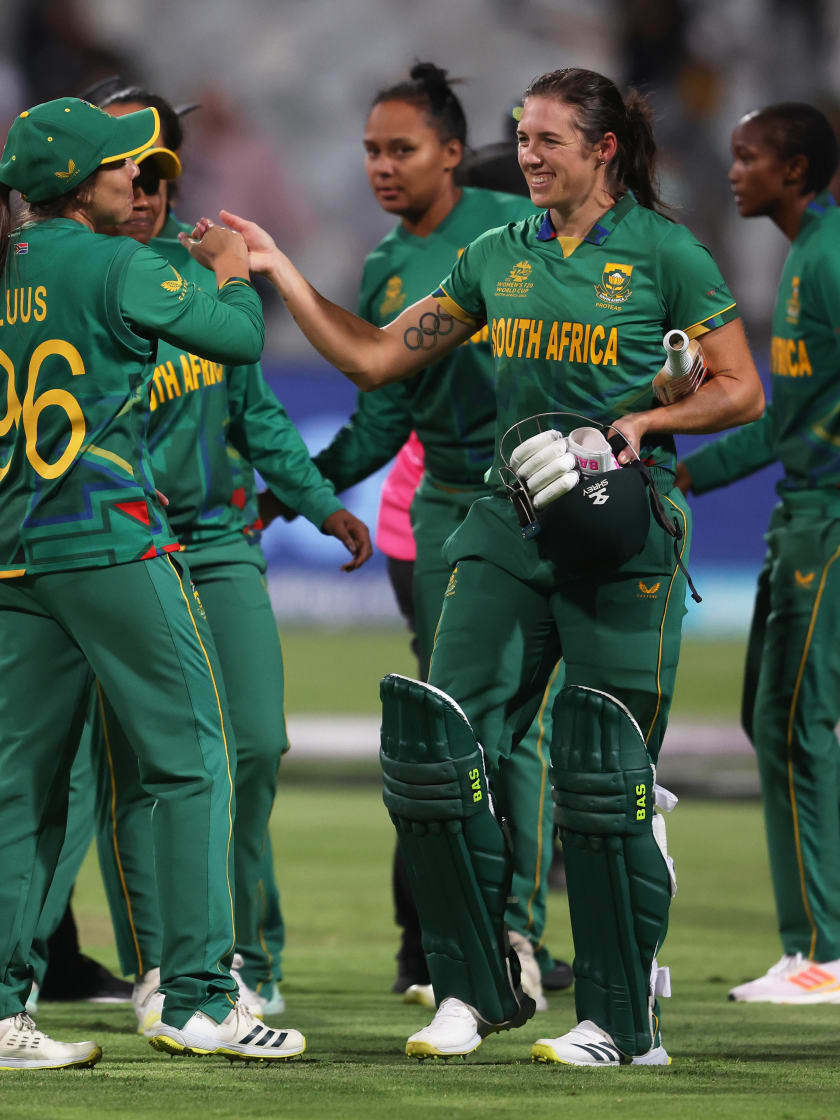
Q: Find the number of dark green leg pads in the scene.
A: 2